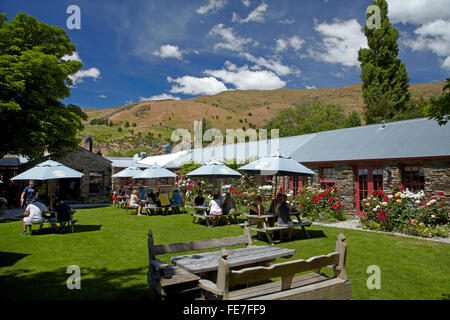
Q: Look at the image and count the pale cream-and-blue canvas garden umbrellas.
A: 5